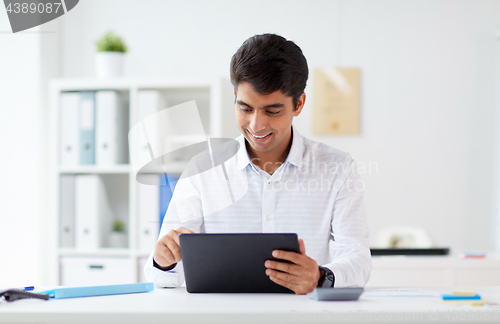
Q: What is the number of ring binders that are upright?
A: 8